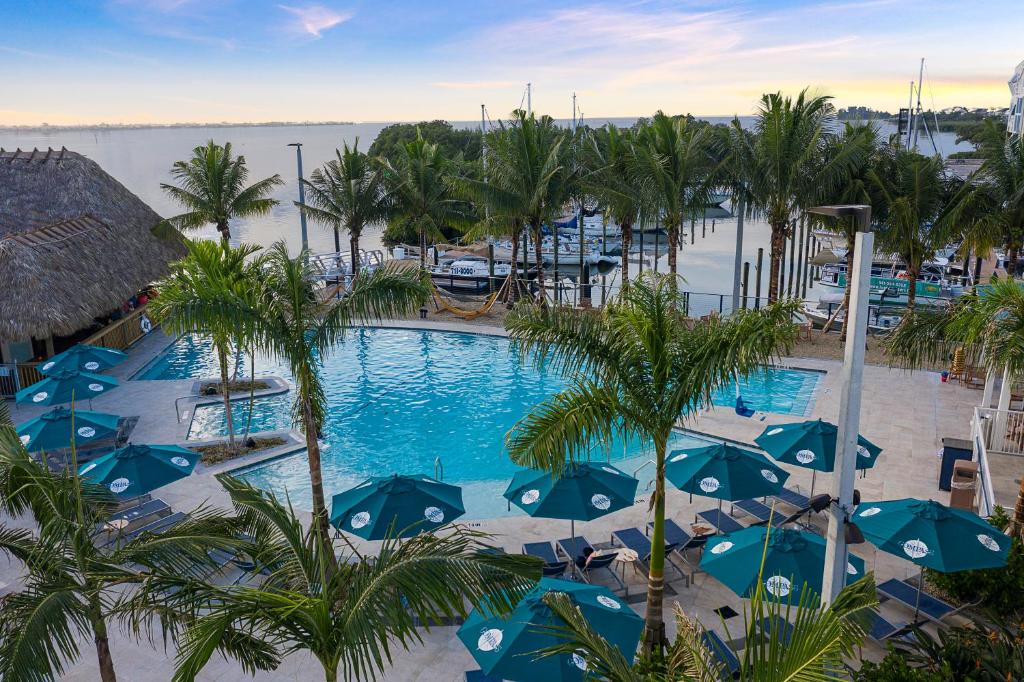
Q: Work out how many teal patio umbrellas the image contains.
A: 11